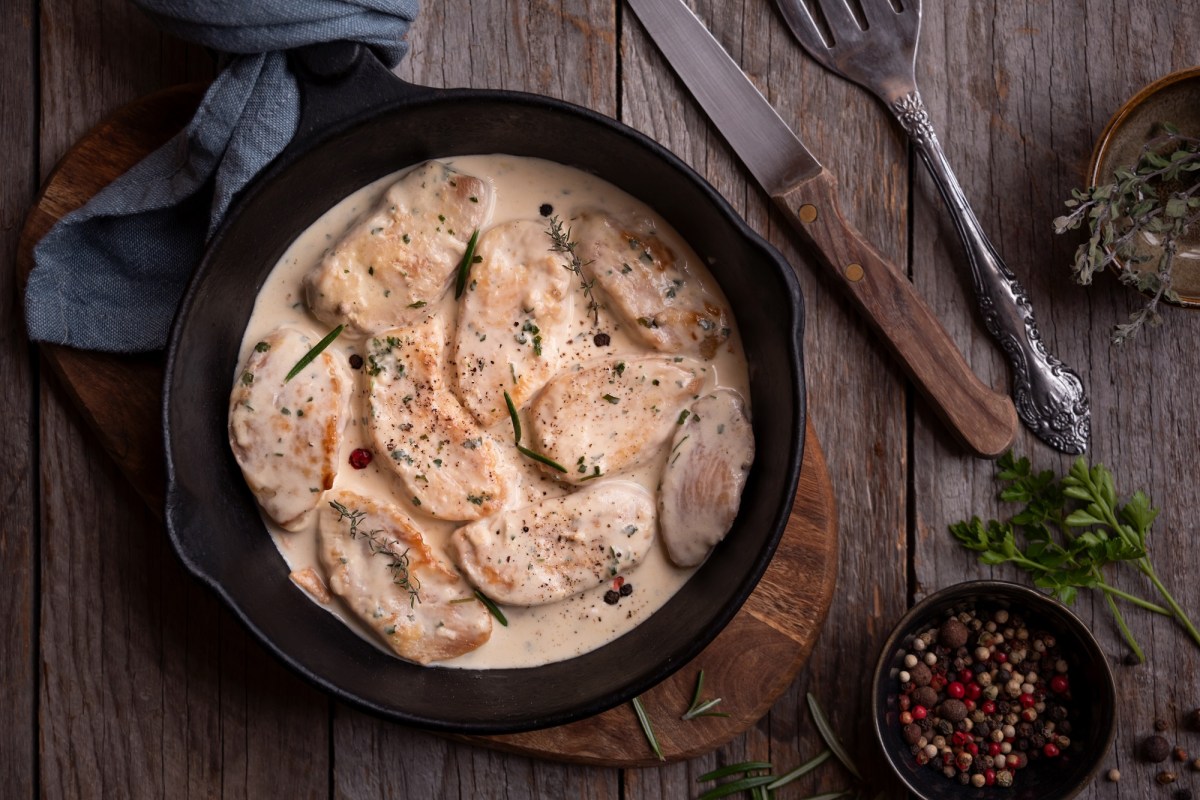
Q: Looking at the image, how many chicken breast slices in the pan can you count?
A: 9